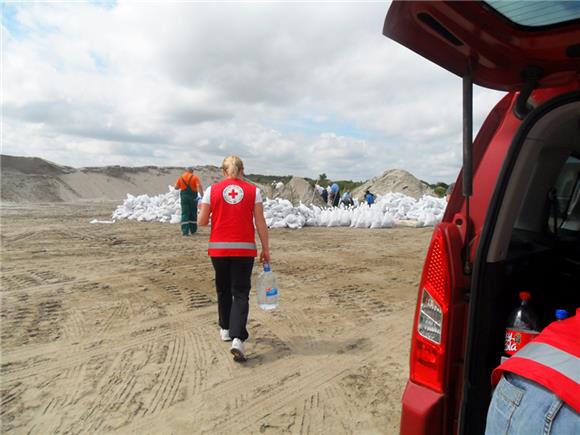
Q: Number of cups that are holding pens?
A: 0